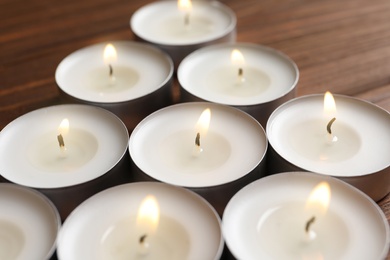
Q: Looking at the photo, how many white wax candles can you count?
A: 9